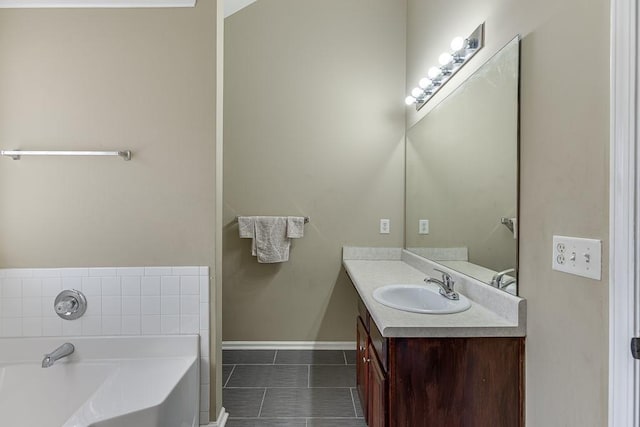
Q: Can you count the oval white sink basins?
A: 1